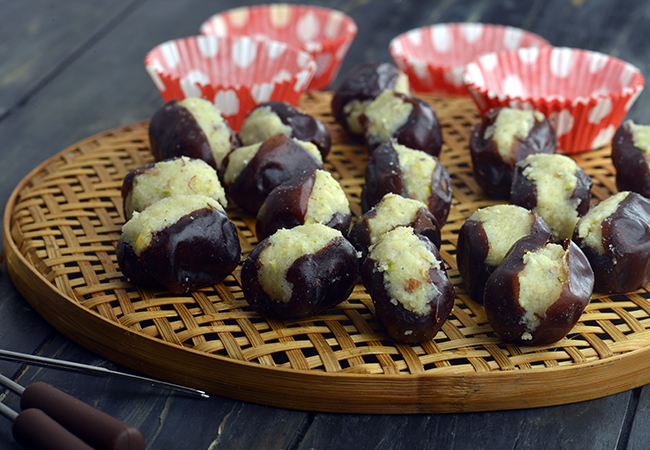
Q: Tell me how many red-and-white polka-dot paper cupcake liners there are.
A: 4